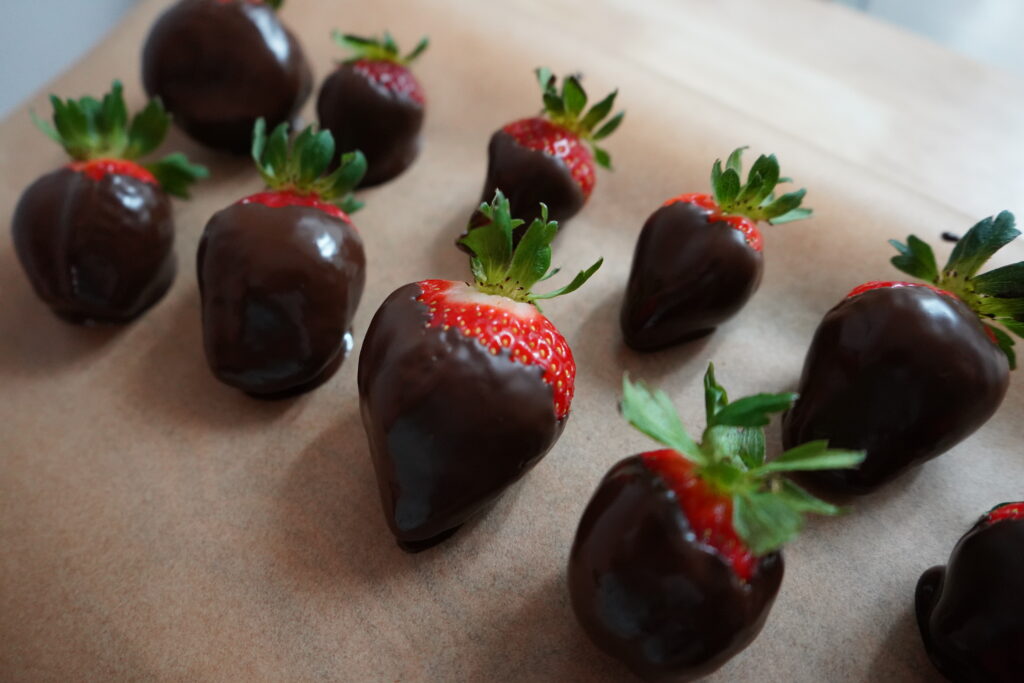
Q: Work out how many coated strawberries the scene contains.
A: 10